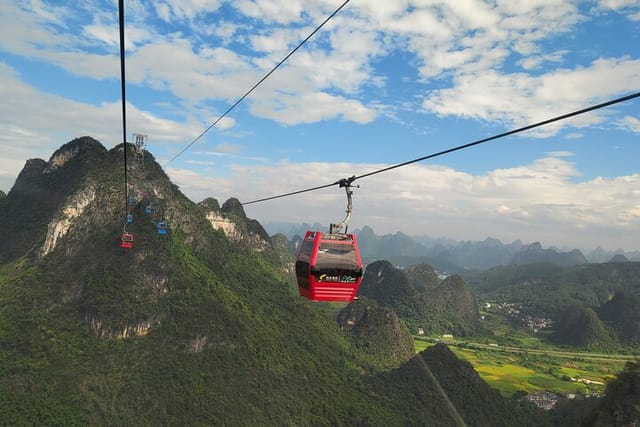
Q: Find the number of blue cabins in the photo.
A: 4